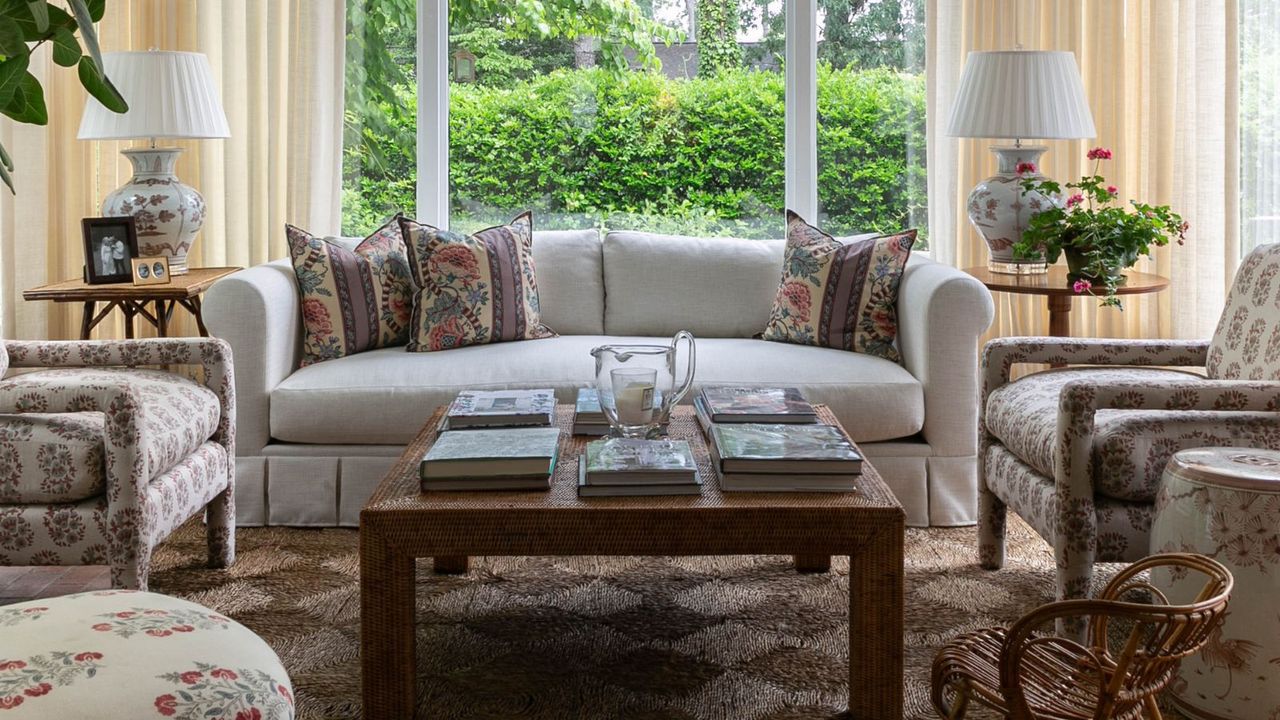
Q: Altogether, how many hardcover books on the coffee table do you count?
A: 12